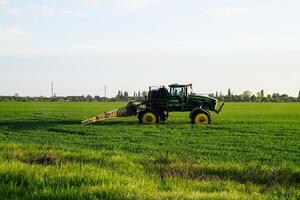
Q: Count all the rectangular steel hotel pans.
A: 0